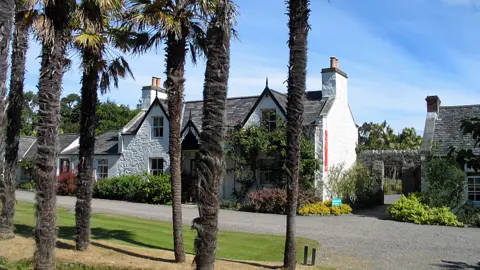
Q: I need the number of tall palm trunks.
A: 7